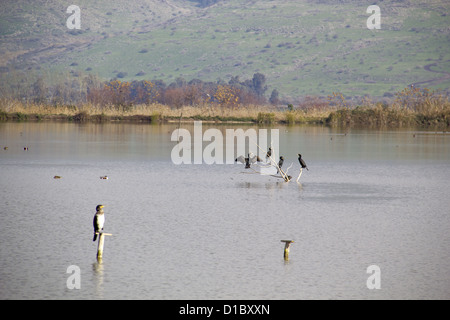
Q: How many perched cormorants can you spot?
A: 5